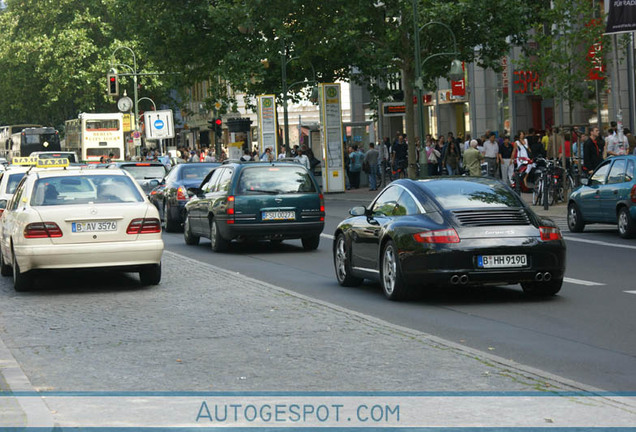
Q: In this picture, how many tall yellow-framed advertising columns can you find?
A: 2